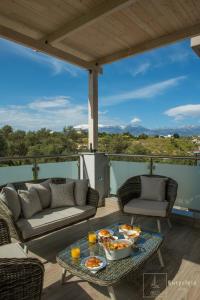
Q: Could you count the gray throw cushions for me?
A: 6